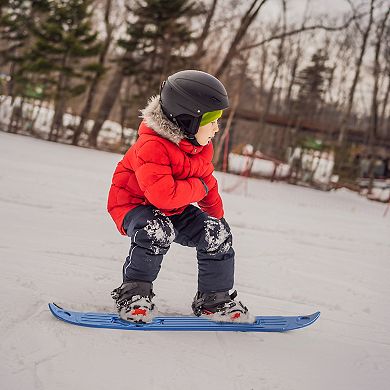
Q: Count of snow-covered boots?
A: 2